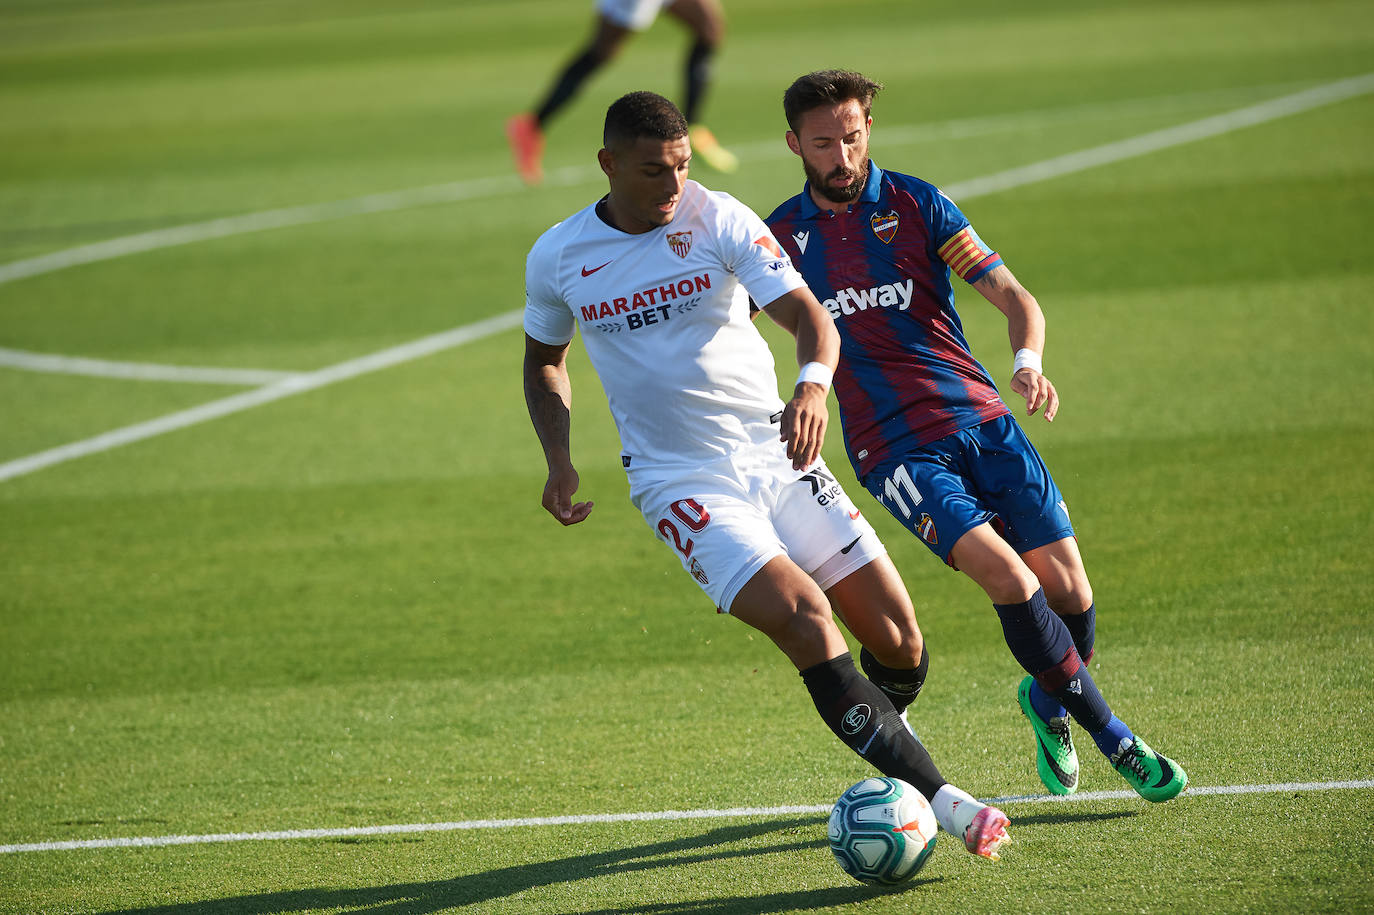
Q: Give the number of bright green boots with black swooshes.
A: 2